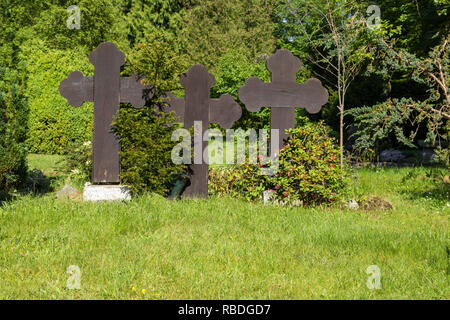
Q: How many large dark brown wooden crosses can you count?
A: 3